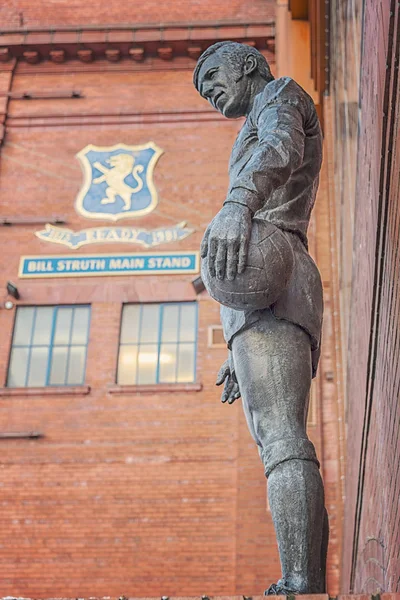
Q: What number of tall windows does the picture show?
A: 2